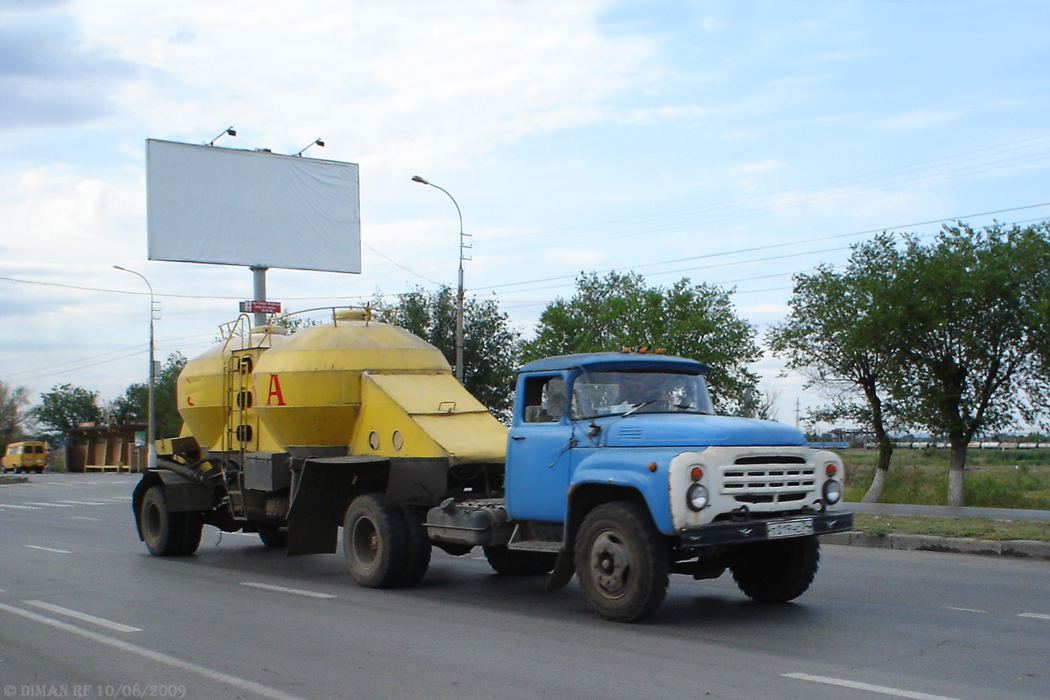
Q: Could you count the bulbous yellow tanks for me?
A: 2